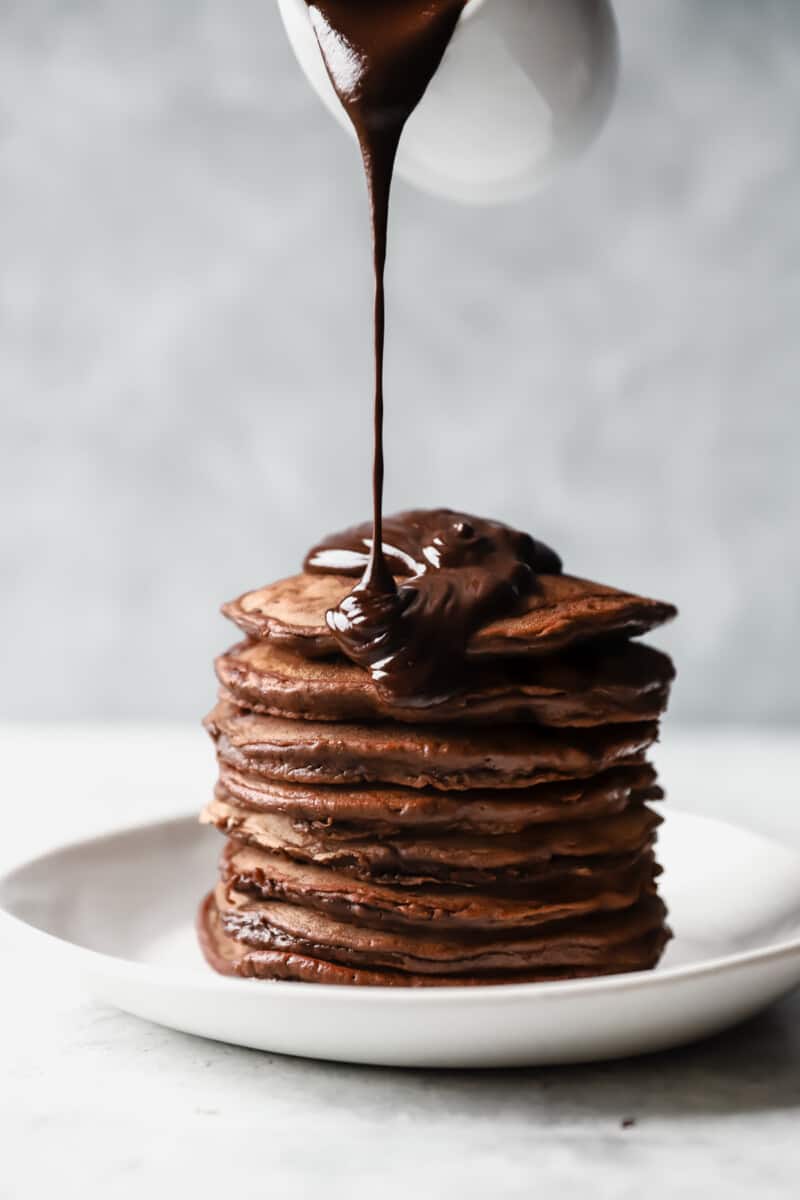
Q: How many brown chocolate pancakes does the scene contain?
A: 8